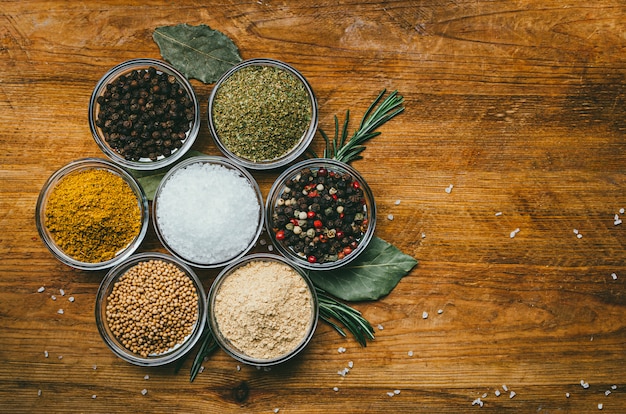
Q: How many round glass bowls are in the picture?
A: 7